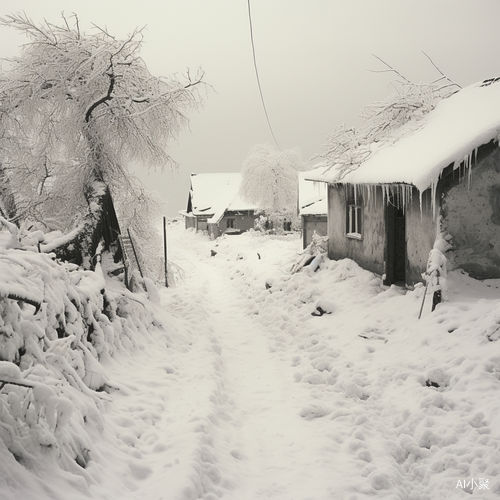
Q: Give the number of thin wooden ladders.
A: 1